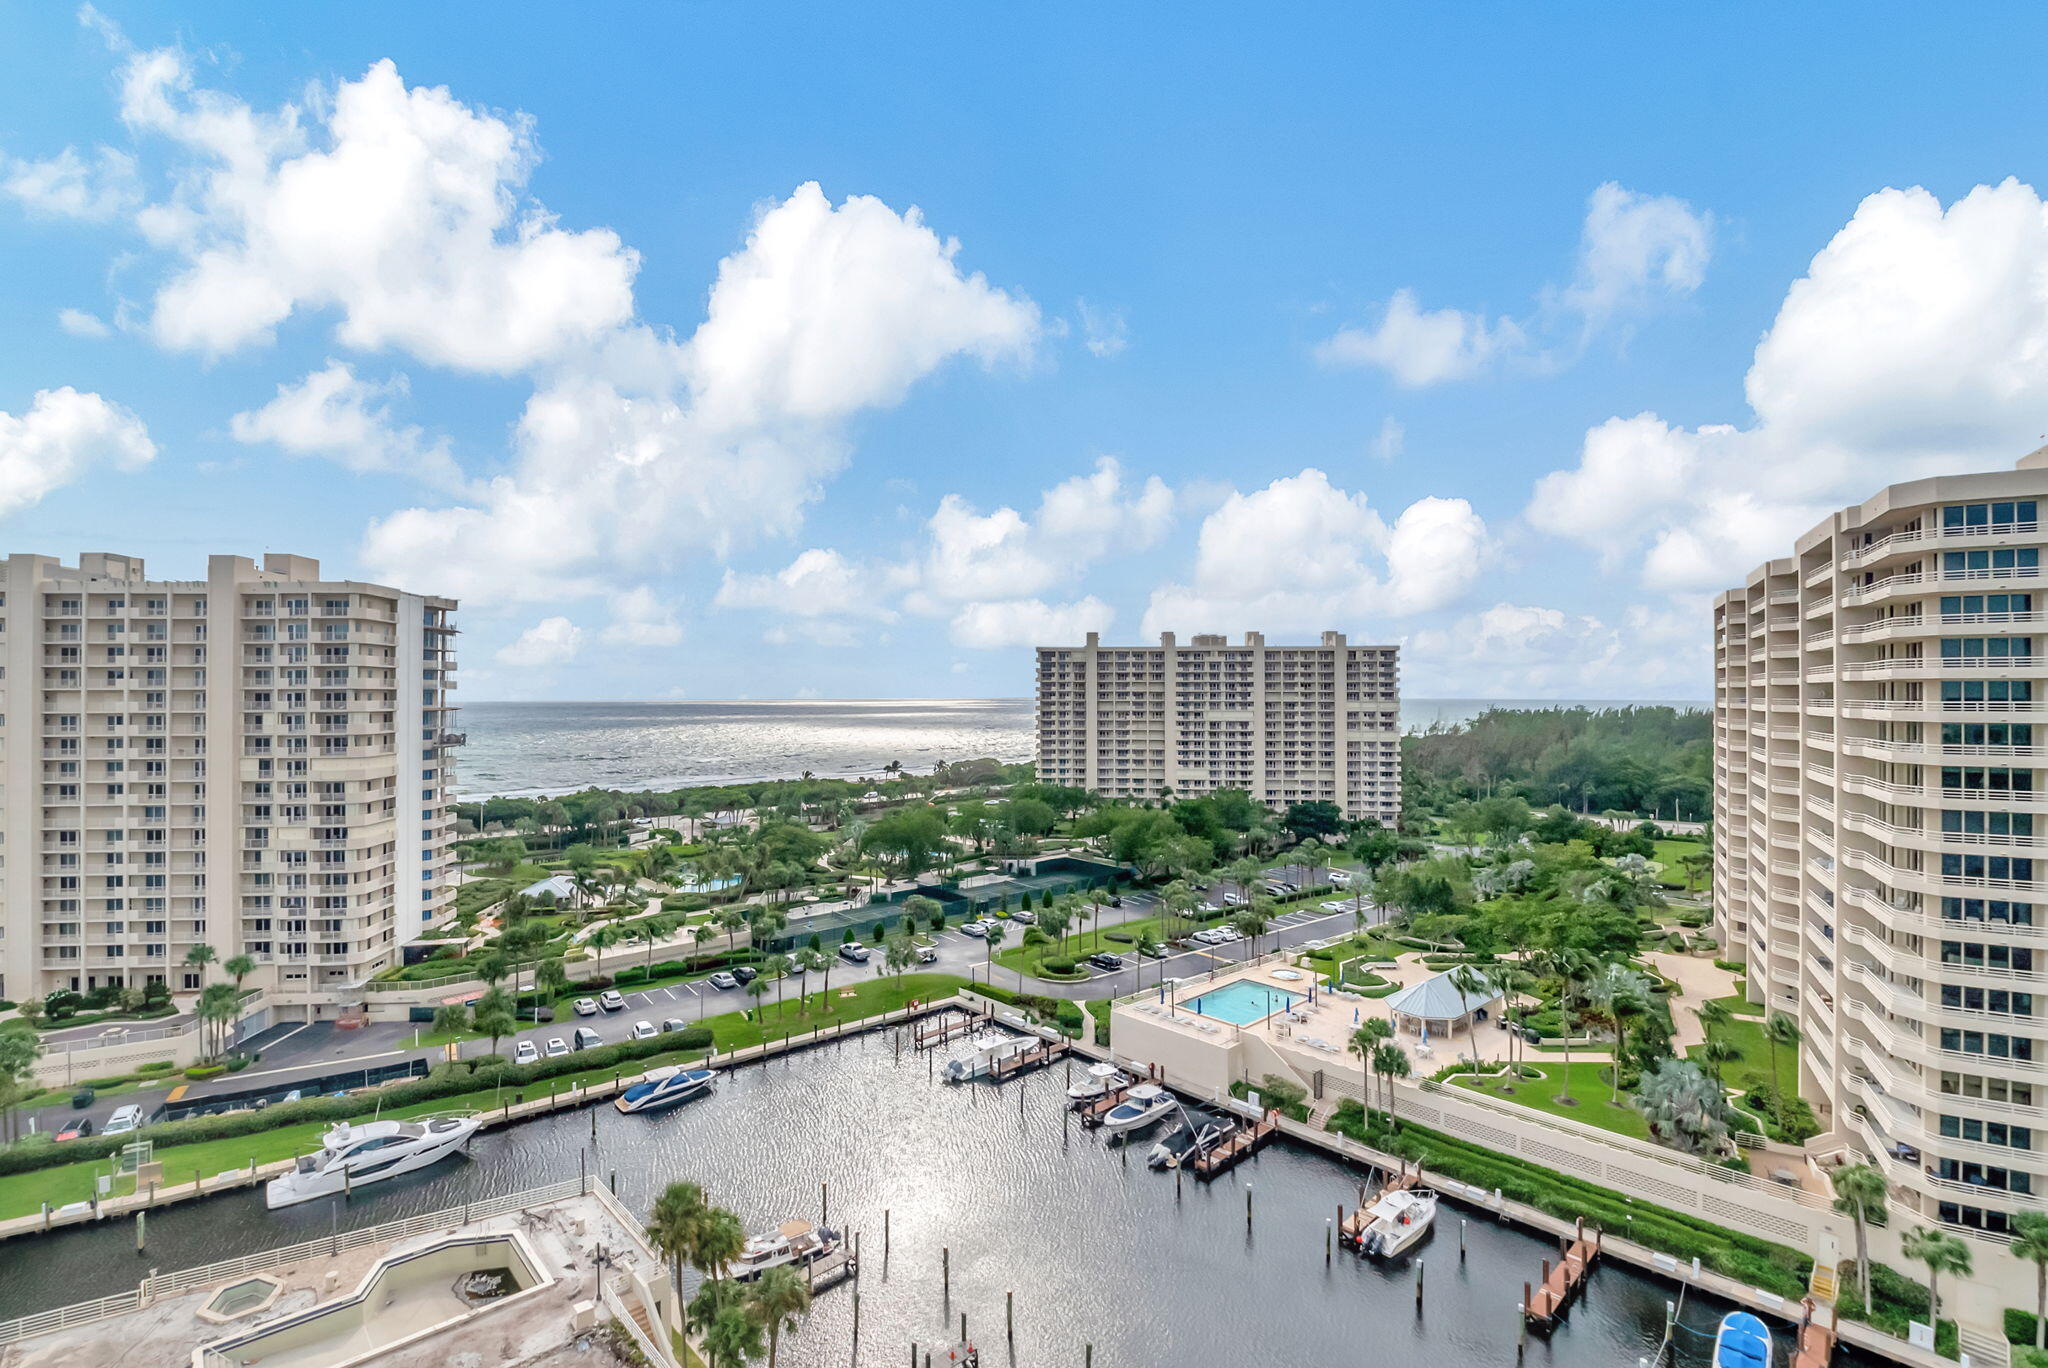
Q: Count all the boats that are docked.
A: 9